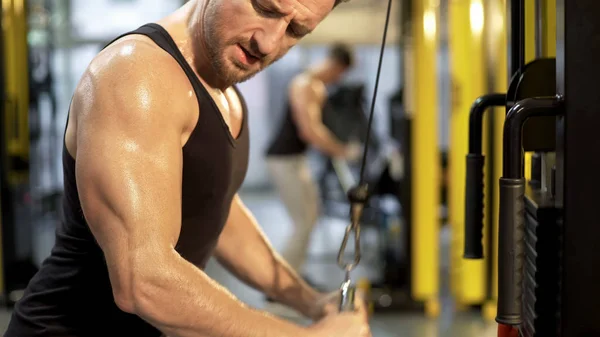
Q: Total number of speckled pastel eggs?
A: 0